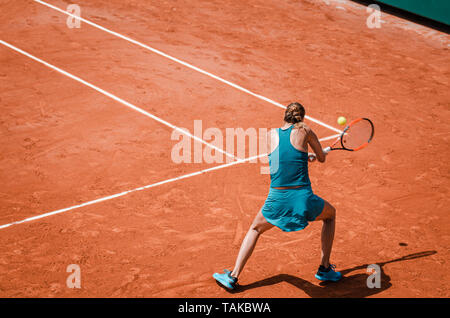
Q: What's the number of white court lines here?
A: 3